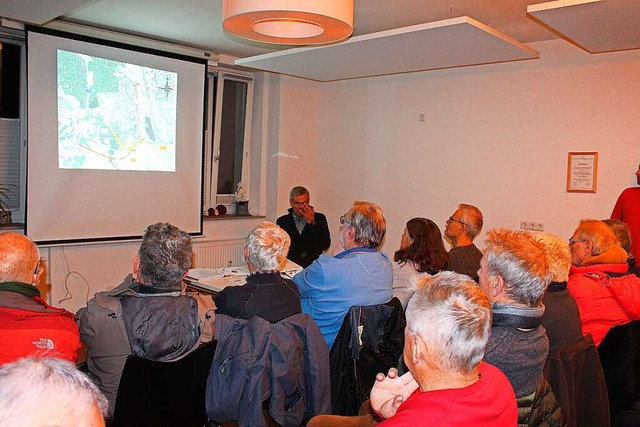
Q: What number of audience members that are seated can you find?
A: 12